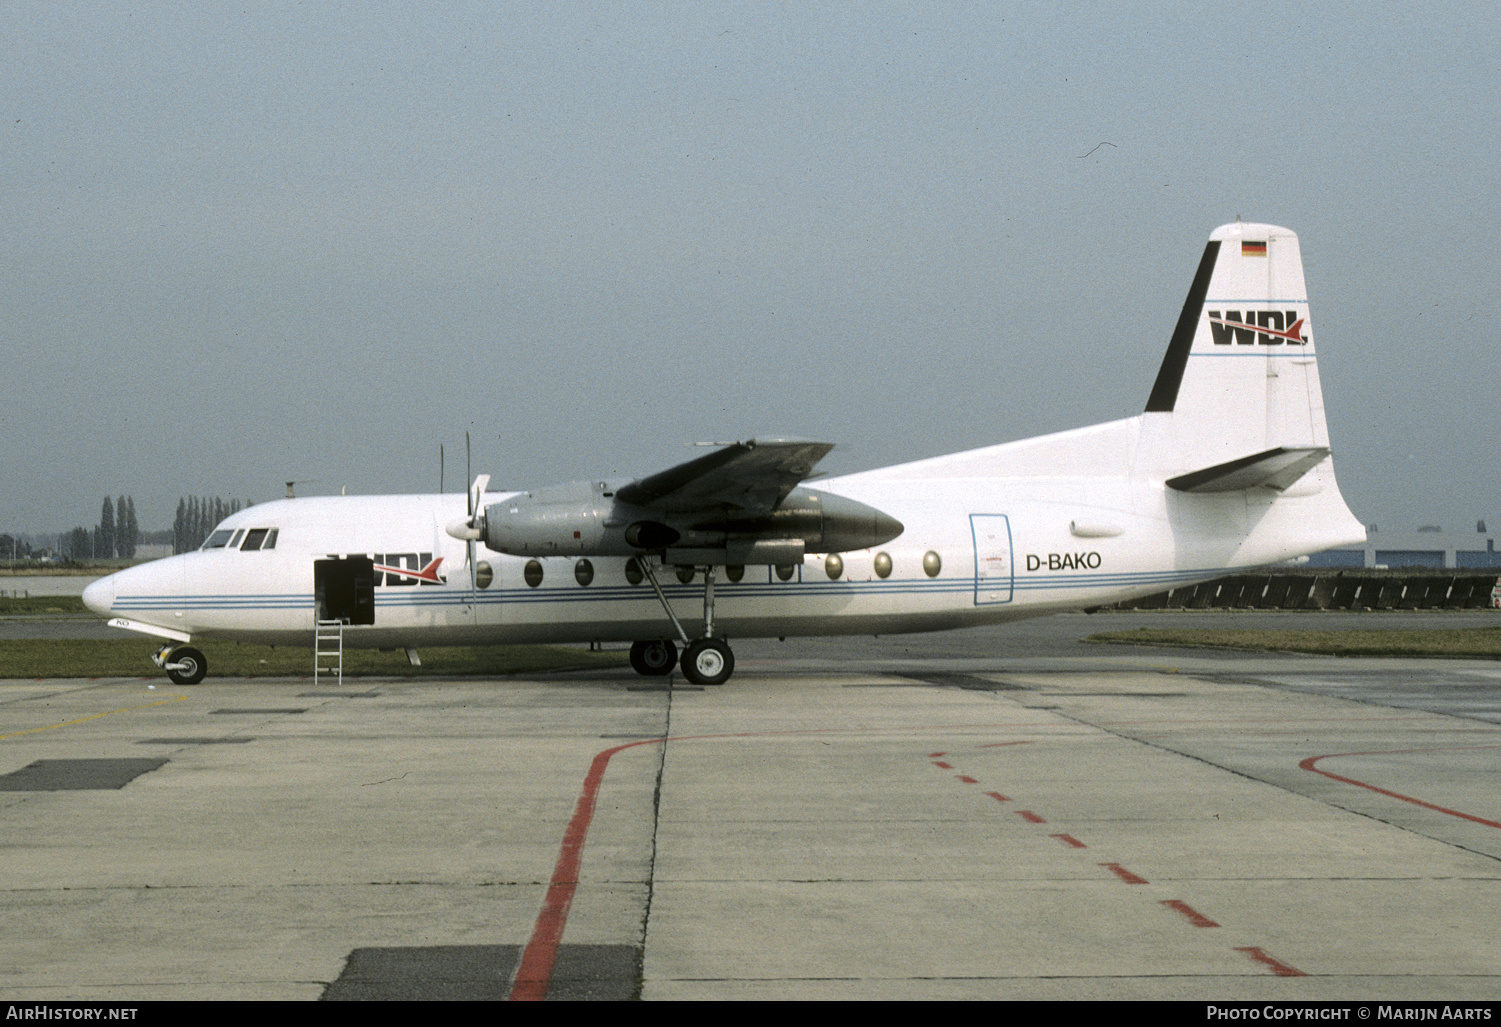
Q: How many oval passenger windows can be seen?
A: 10